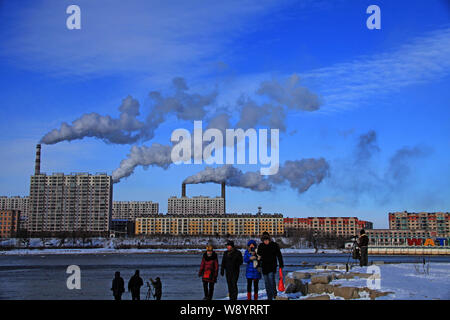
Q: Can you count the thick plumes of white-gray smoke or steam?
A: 3